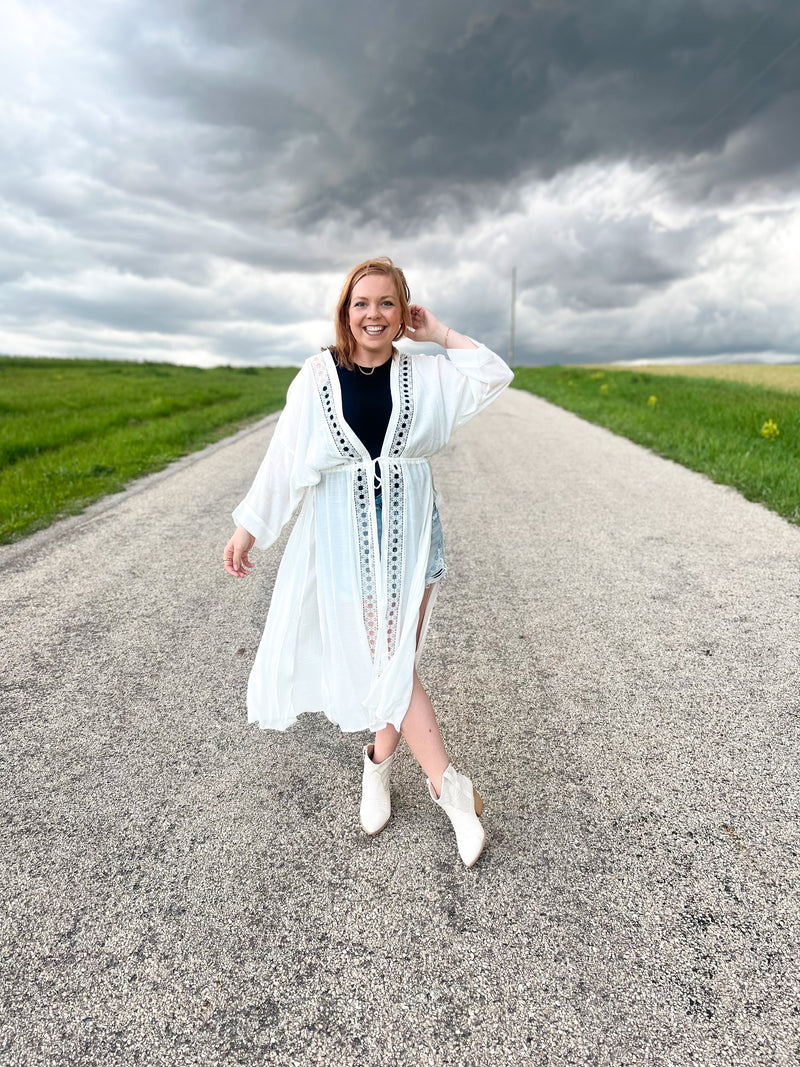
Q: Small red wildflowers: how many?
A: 0